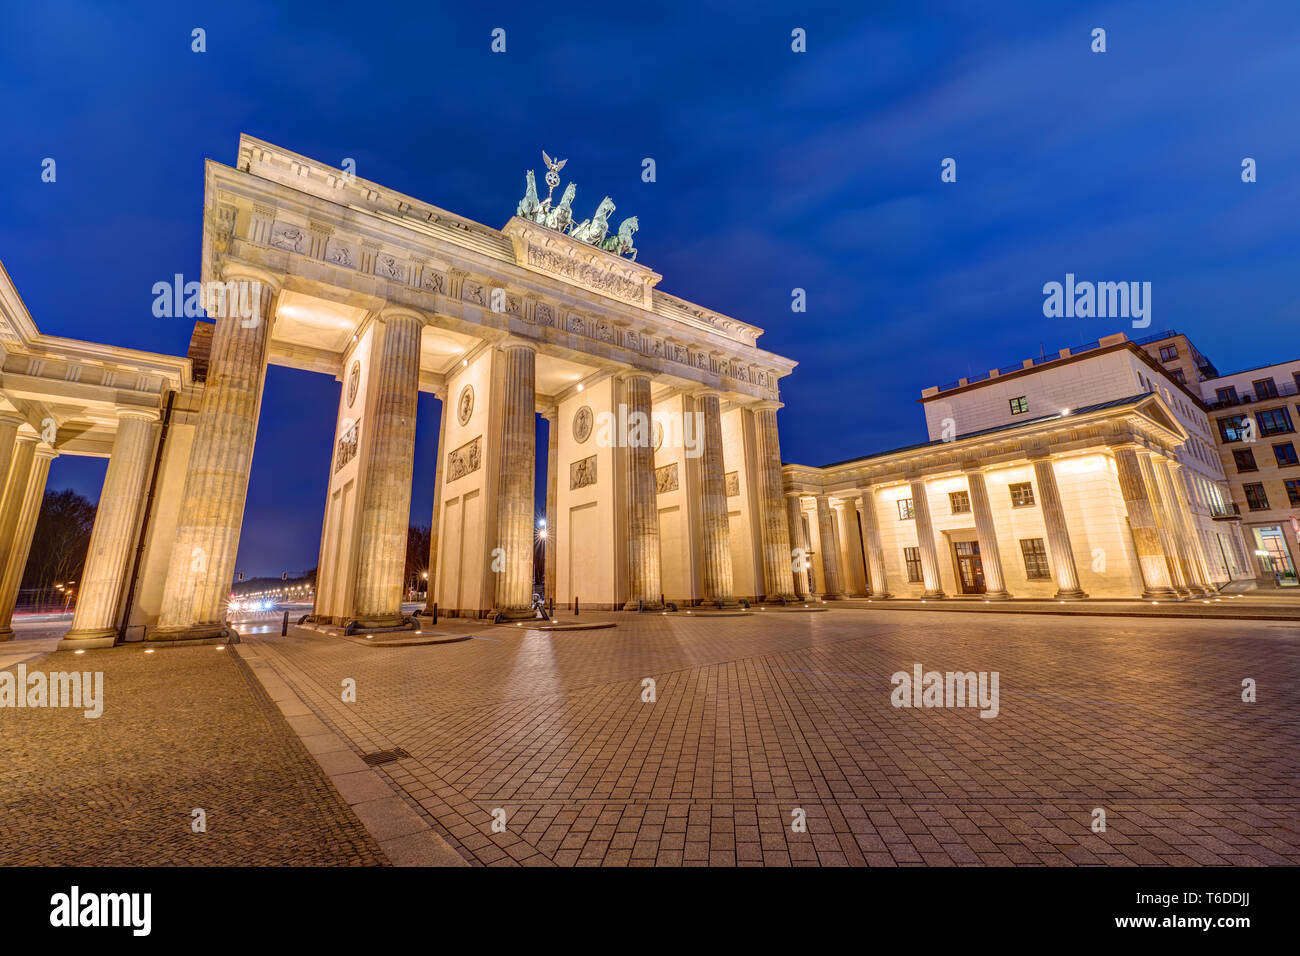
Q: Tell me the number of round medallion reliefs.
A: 4